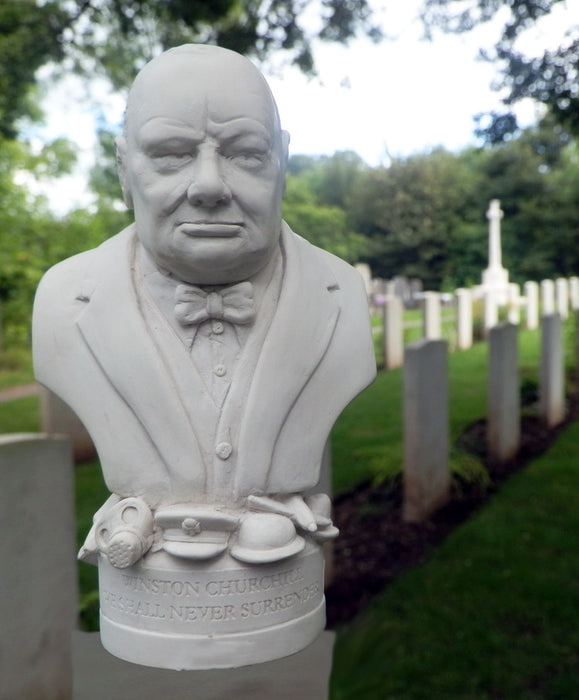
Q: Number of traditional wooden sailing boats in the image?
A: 0